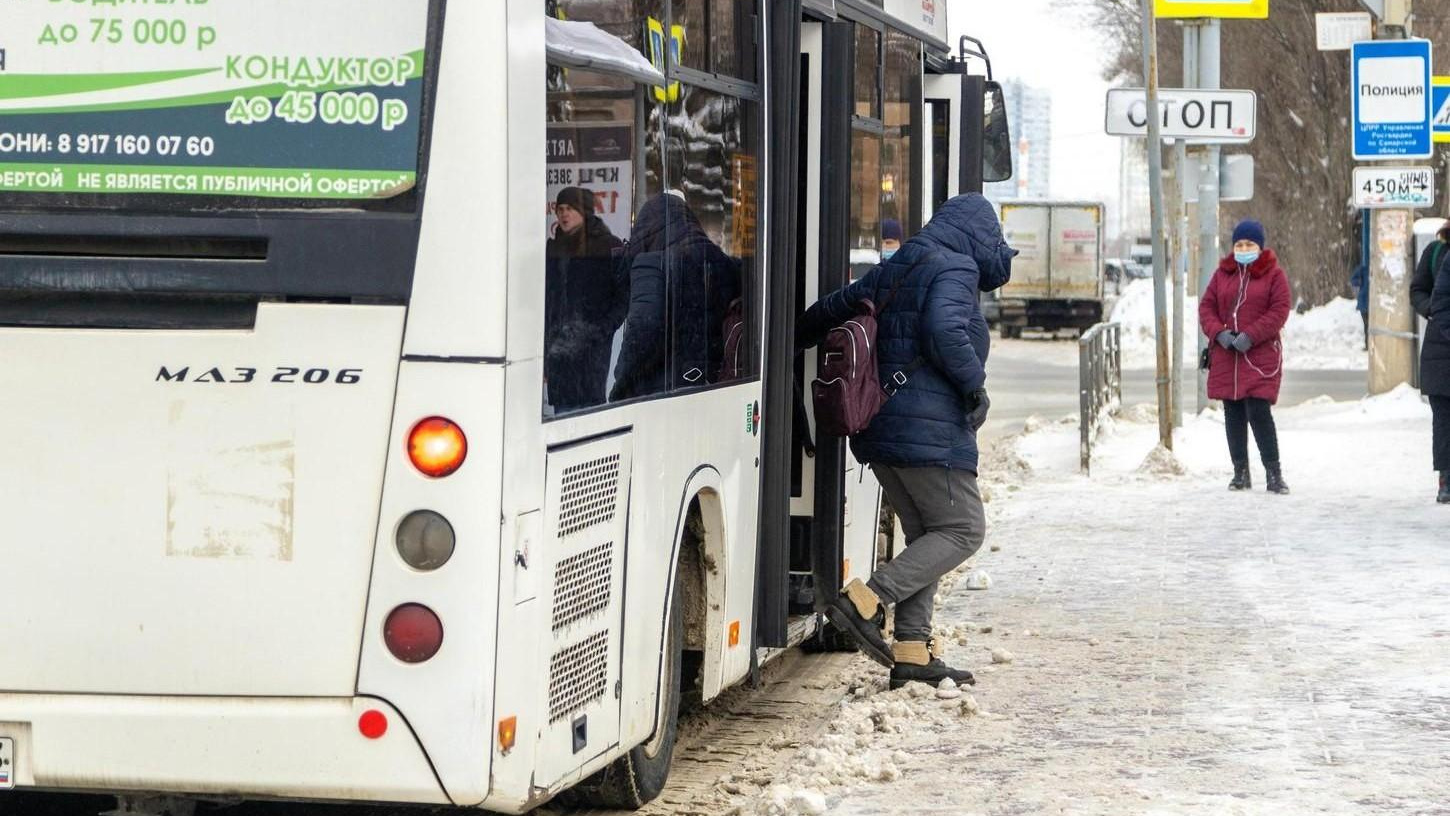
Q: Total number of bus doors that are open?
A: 2